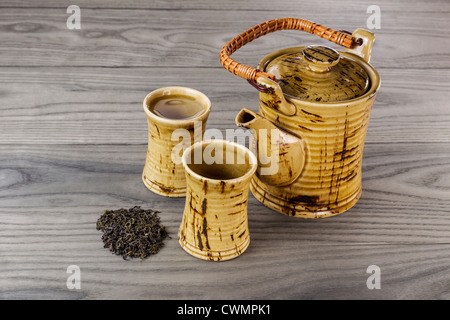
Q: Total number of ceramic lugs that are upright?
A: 2